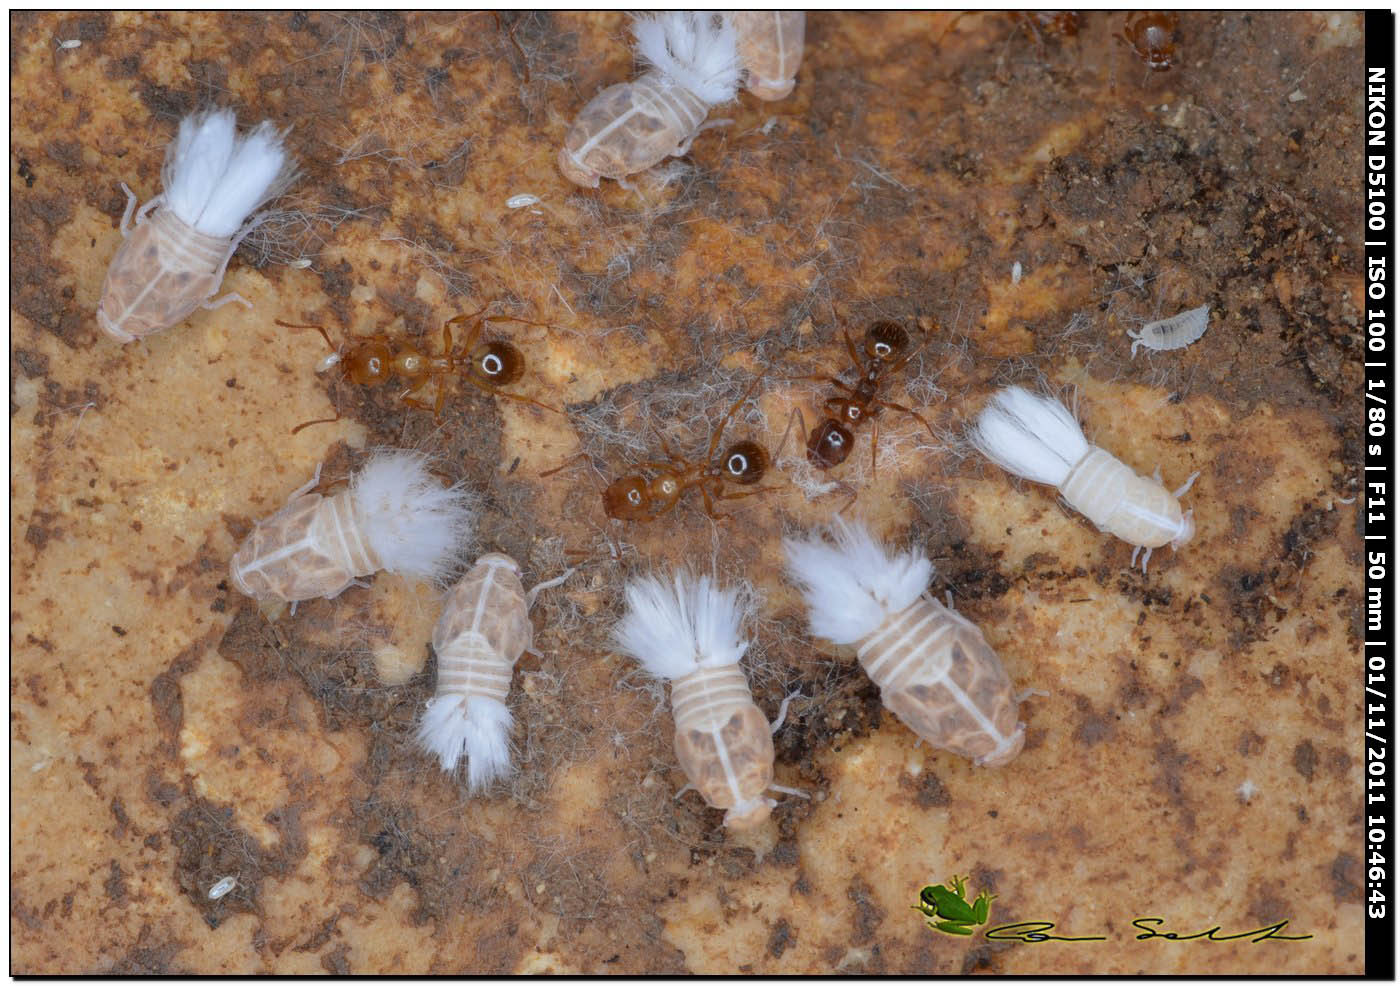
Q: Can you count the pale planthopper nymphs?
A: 8